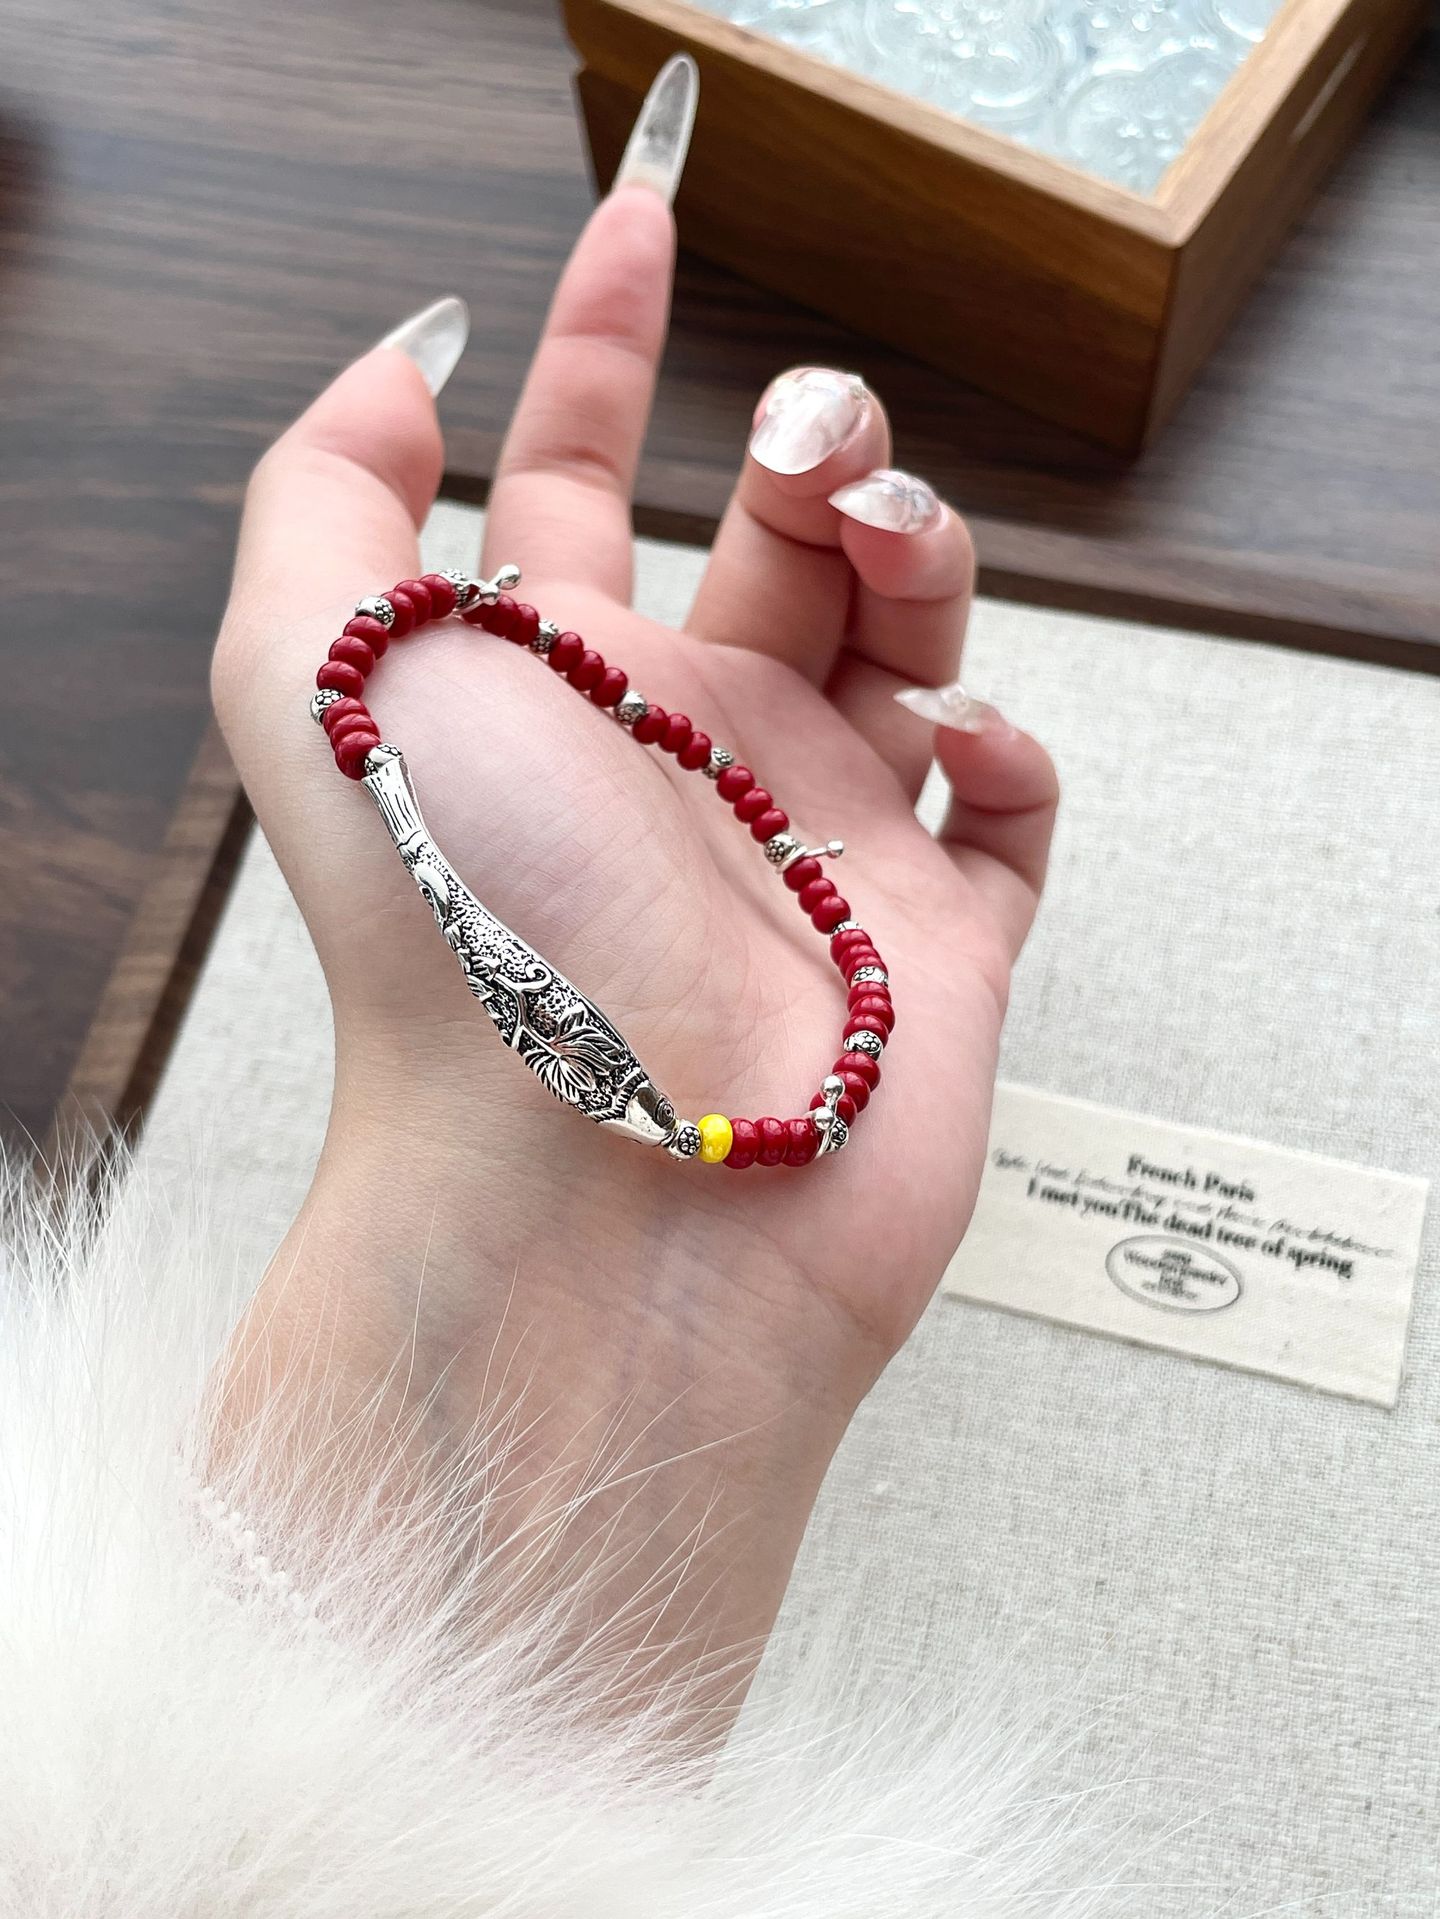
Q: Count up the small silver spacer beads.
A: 13